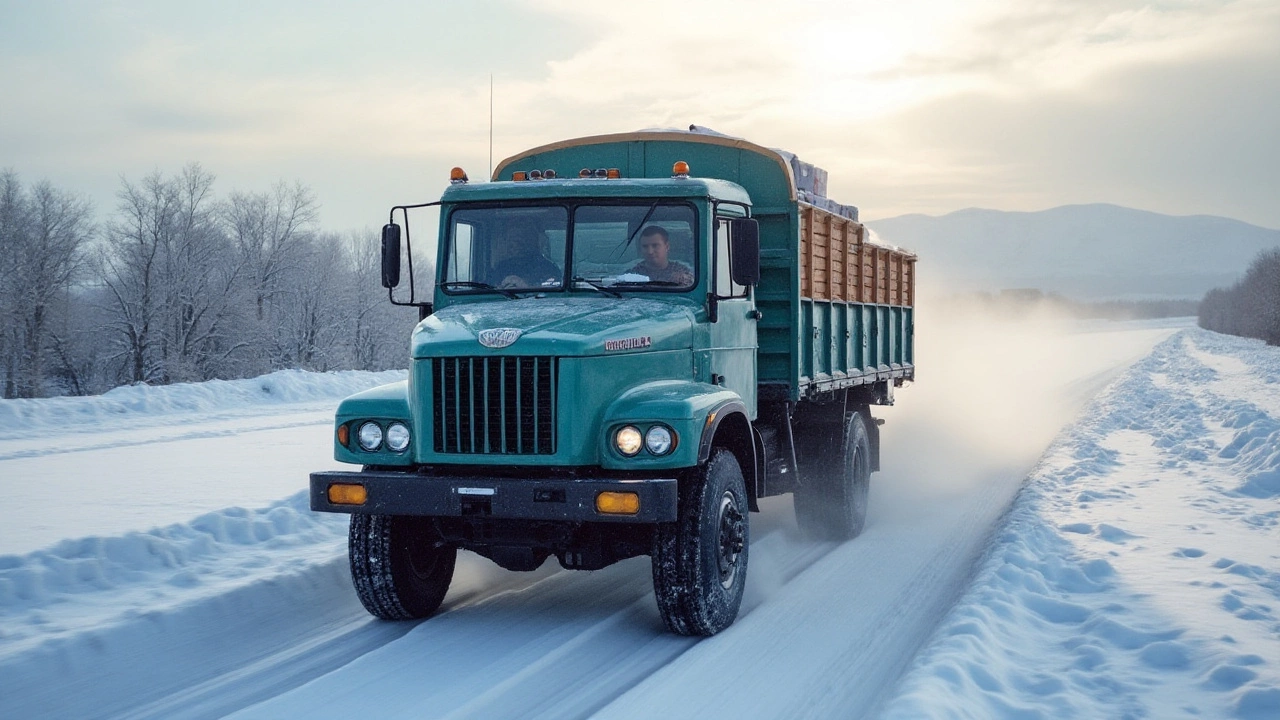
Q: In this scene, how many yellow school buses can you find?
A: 0